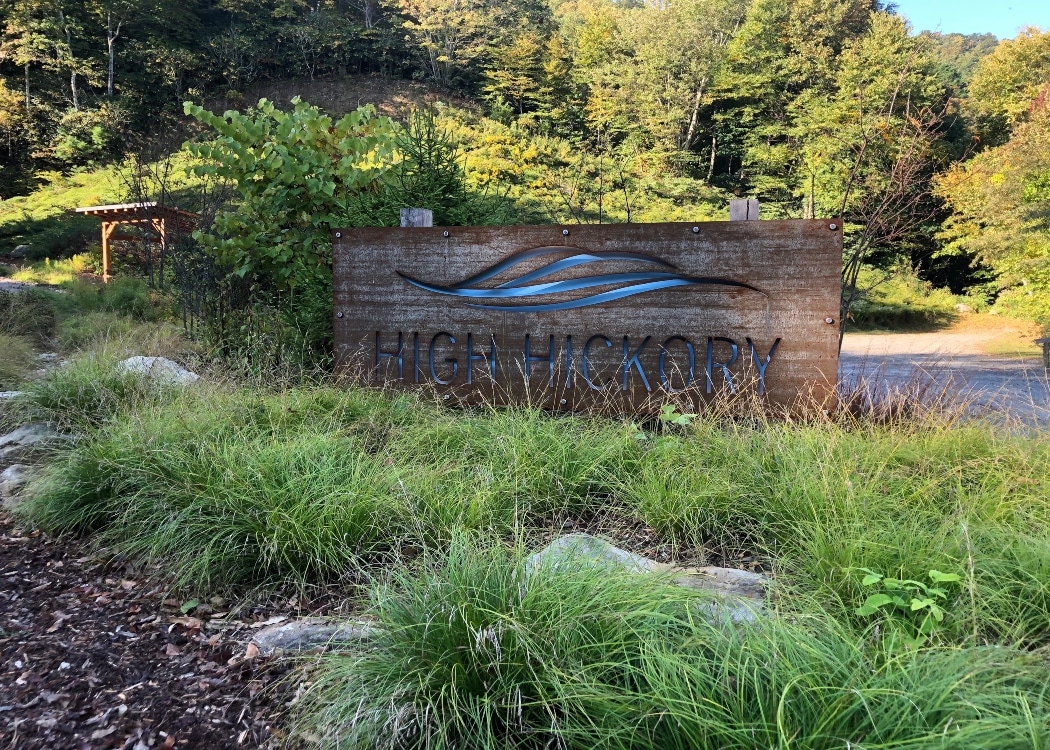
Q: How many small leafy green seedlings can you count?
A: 2